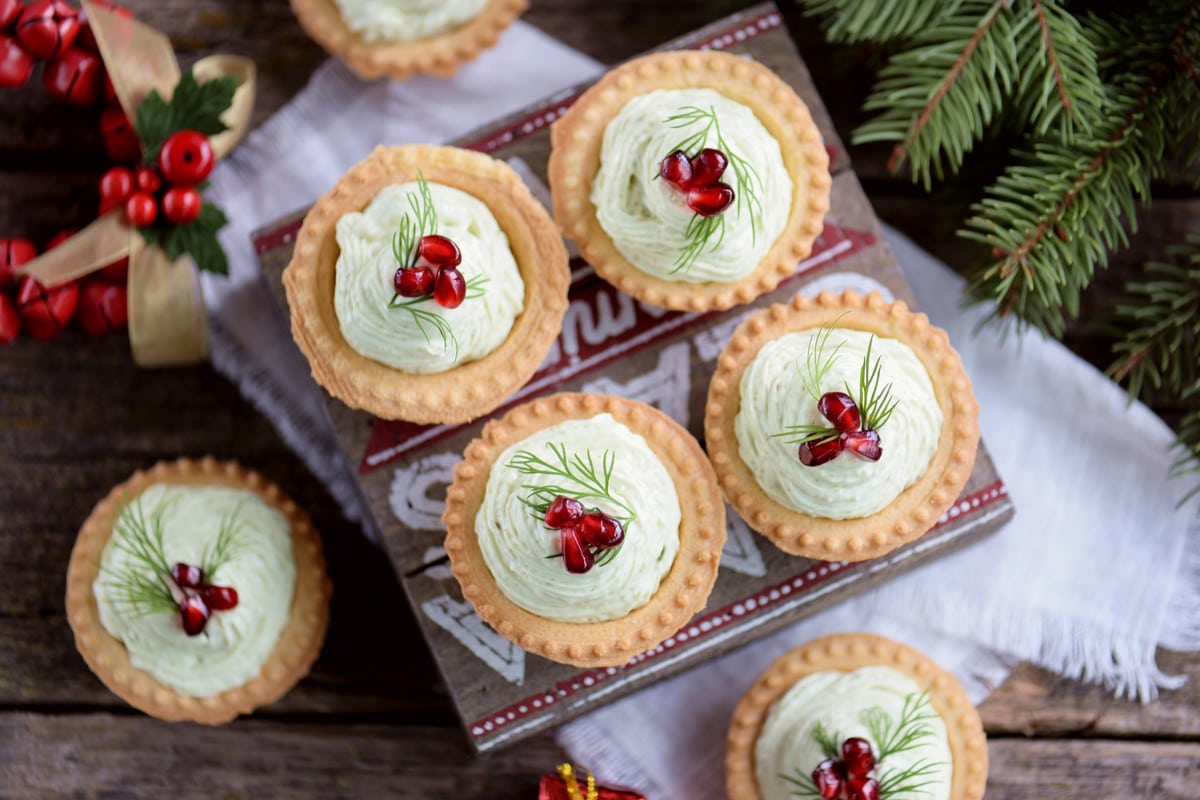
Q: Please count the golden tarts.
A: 7